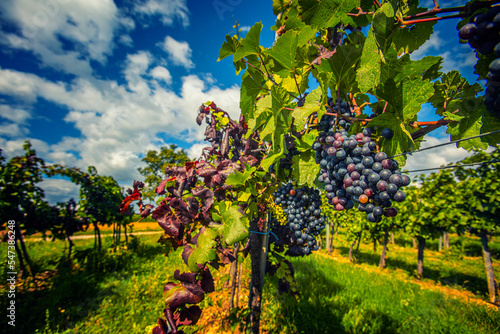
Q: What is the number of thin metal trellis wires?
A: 2